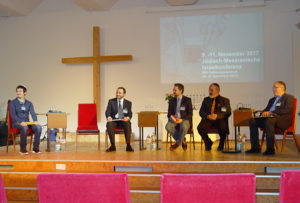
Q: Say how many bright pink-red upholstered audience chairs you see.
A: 4